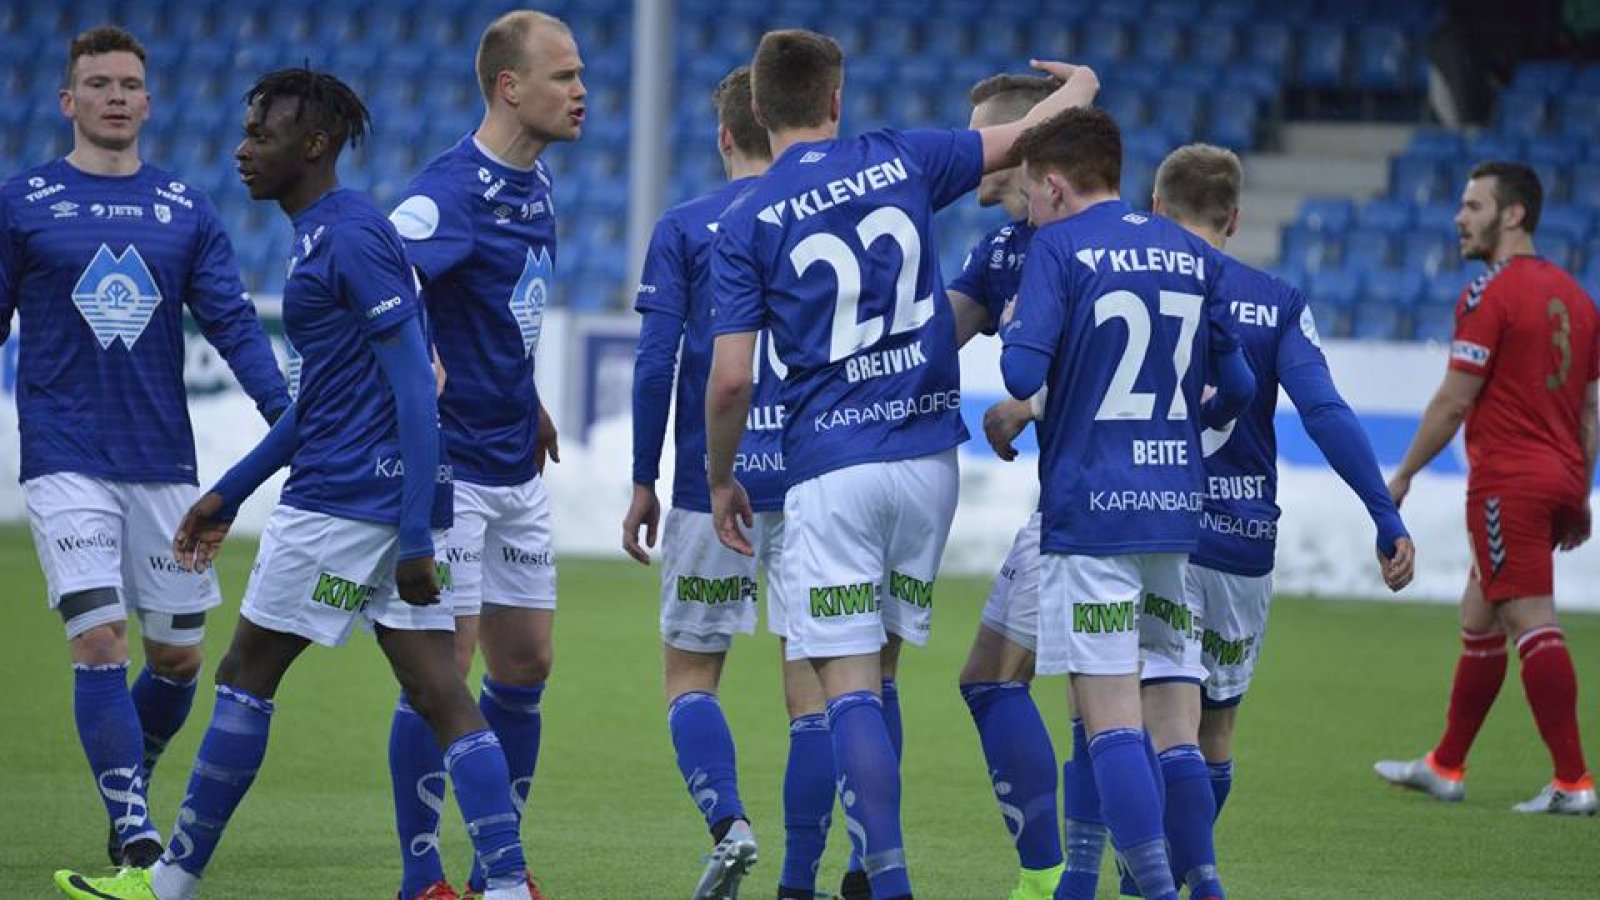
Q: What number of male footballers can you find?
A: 9